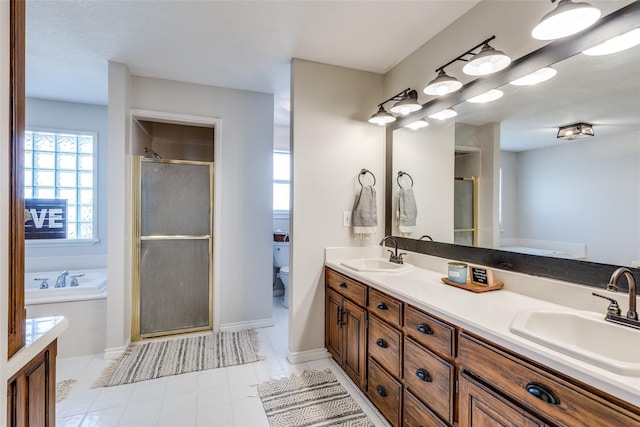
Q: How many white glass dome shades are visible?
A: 5